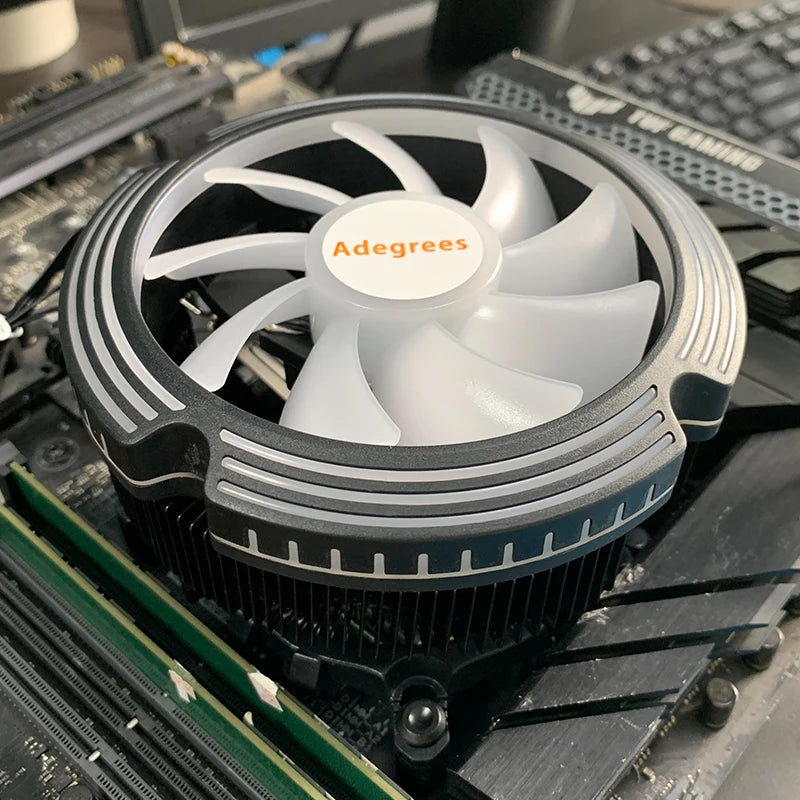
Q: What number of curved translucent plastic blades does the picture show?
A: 9